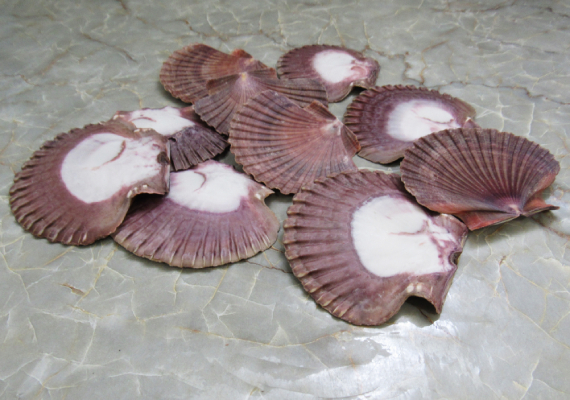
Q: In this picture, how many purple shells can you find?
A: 10